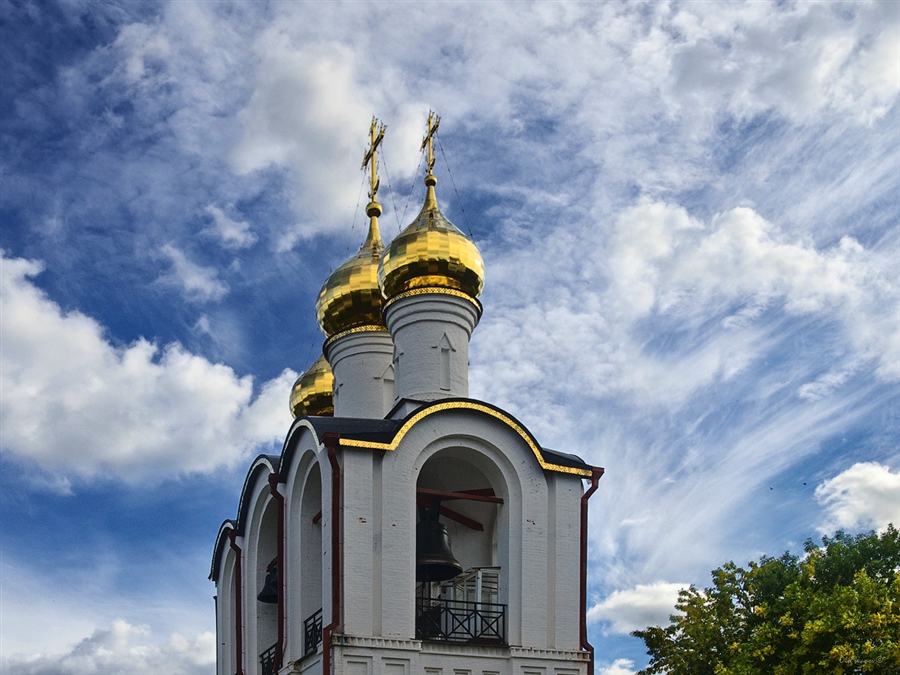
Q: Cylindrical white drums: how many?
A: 2